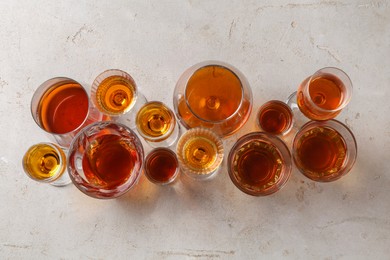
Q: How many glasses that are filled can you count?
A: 12